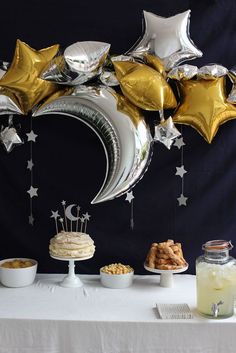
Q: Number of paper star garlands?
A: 3